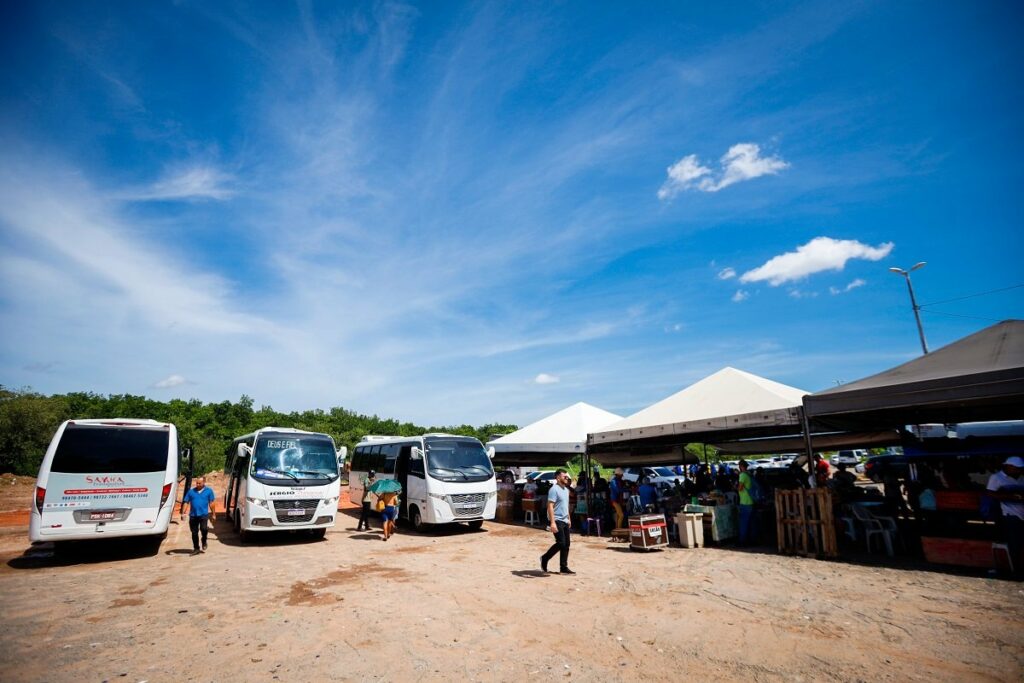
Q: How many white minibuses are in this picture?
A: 3